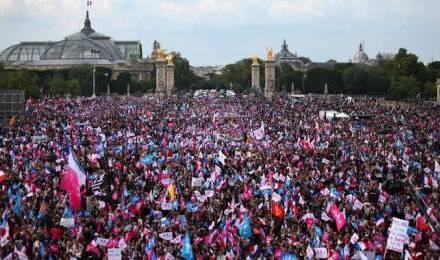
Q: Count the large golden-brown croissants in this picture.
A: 0